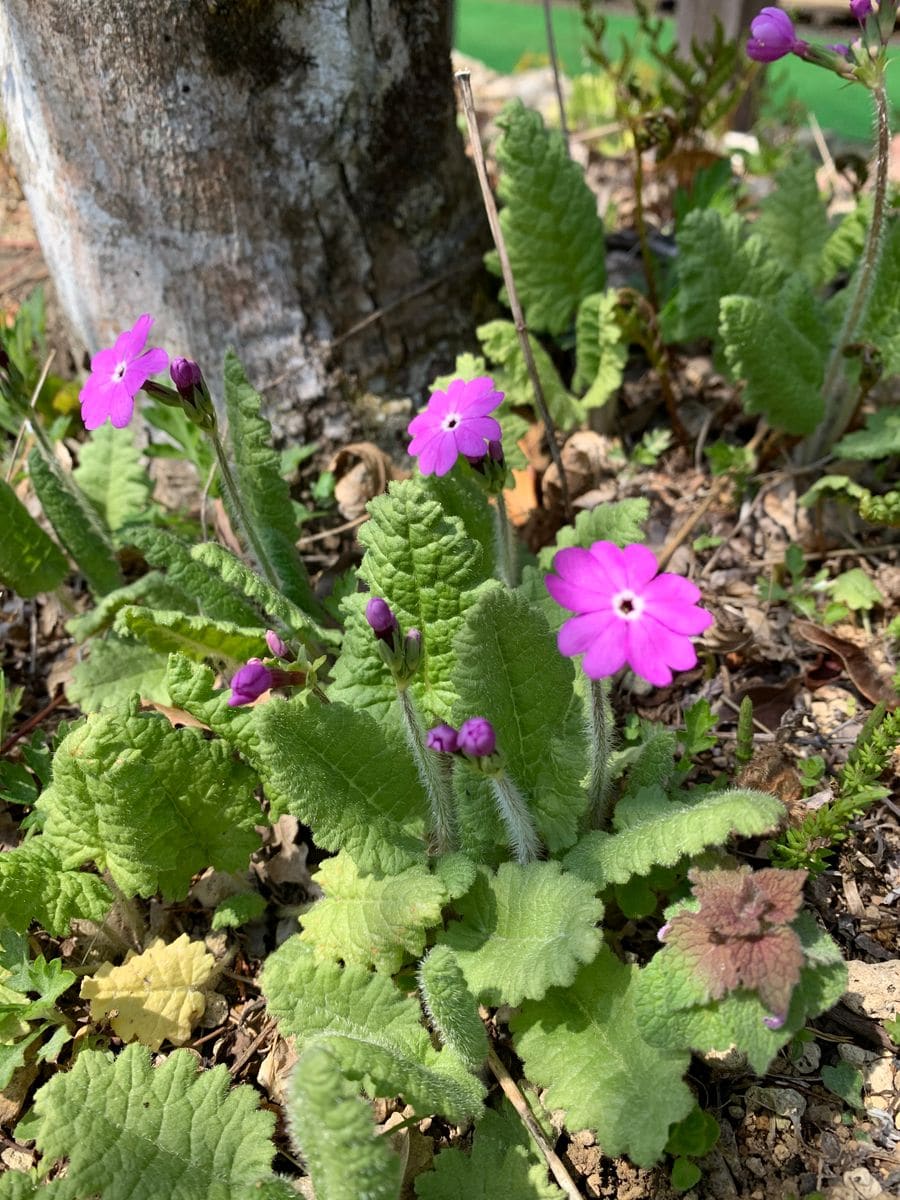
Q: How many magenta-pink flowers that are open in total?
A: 3